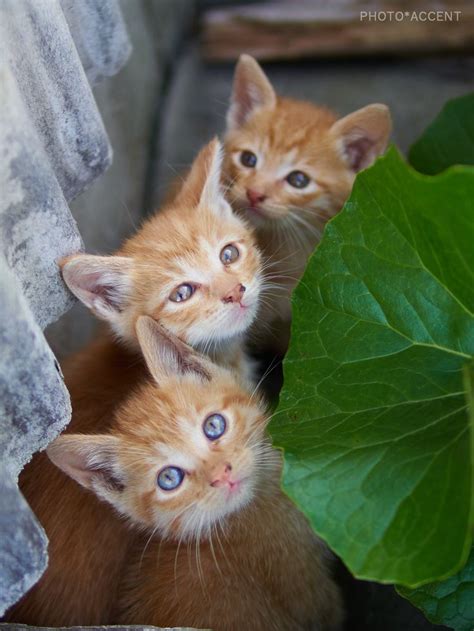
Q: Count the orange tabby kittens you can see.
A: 3